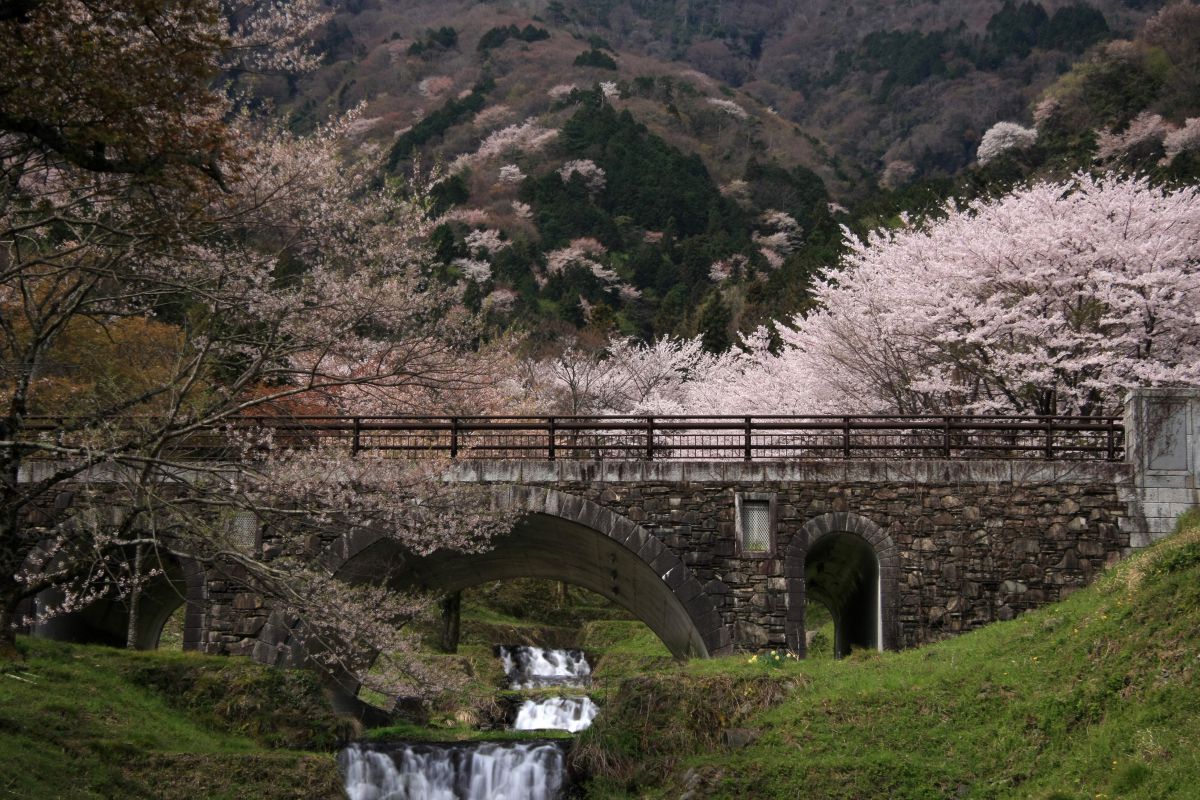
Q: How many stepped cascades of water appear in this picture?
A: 3